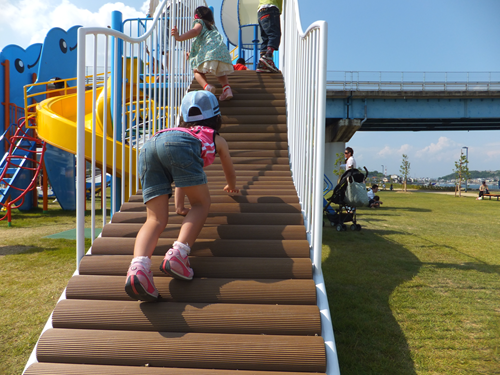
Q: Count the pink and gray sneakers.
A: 2